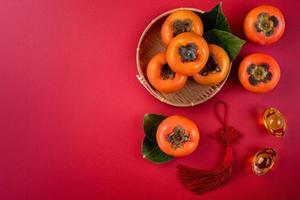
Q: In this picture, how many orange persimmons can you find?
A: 7